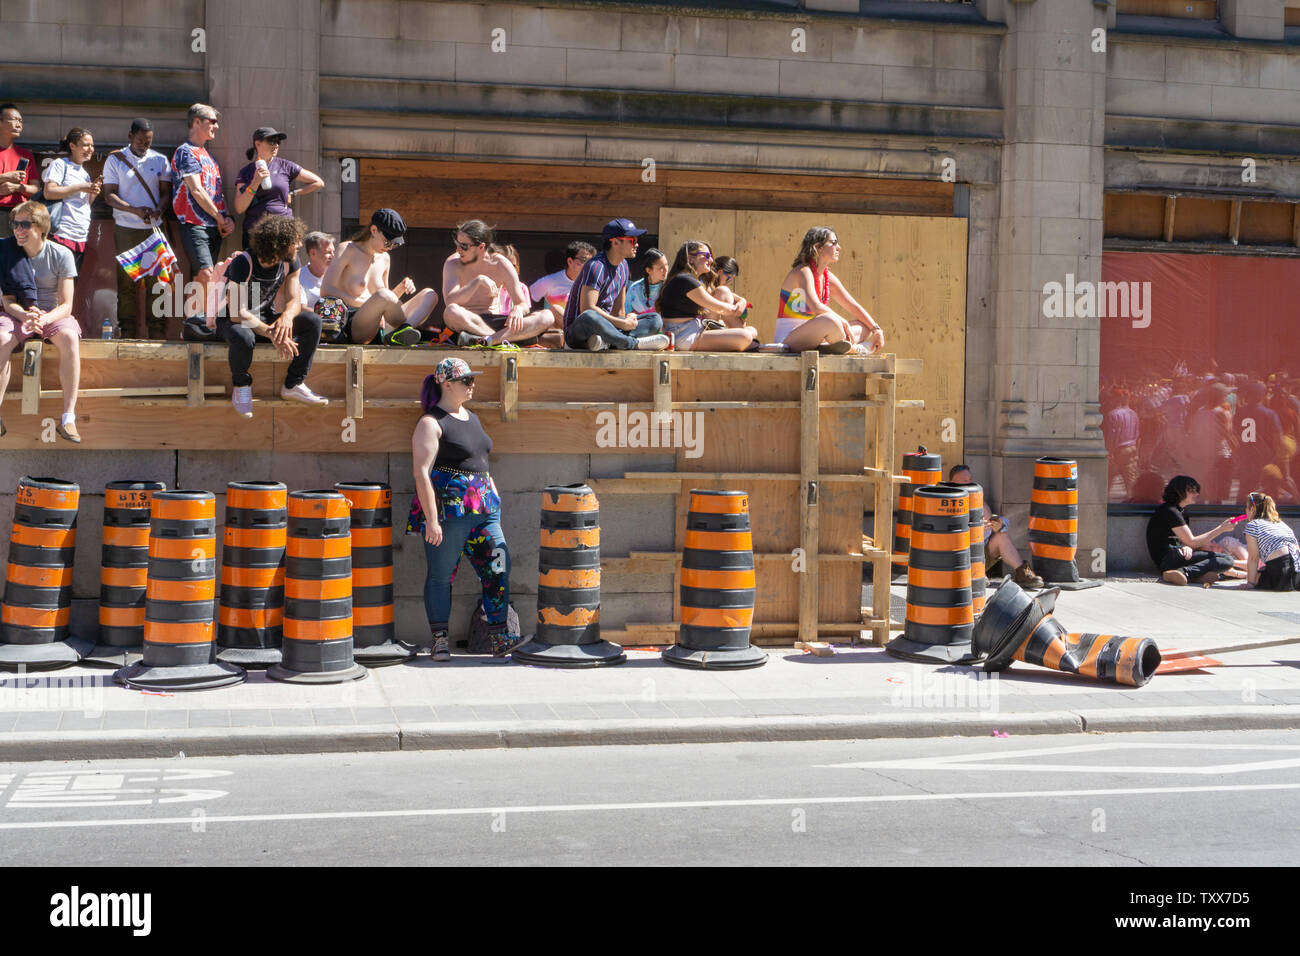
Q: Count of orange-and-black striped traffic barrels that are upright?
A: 12